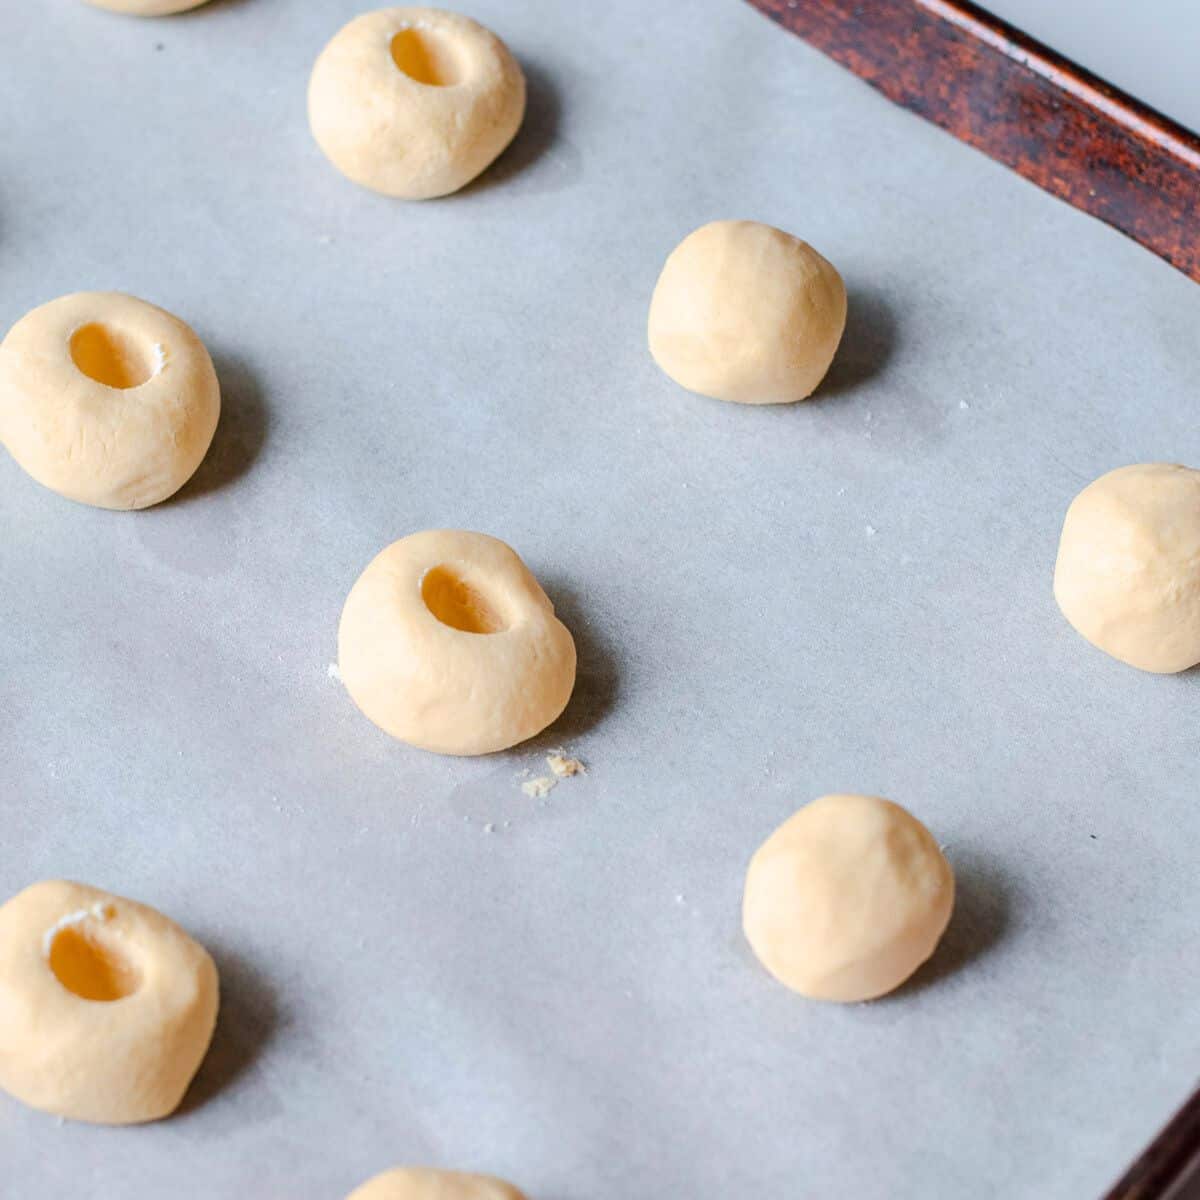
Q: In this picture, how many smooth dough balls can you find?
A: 3